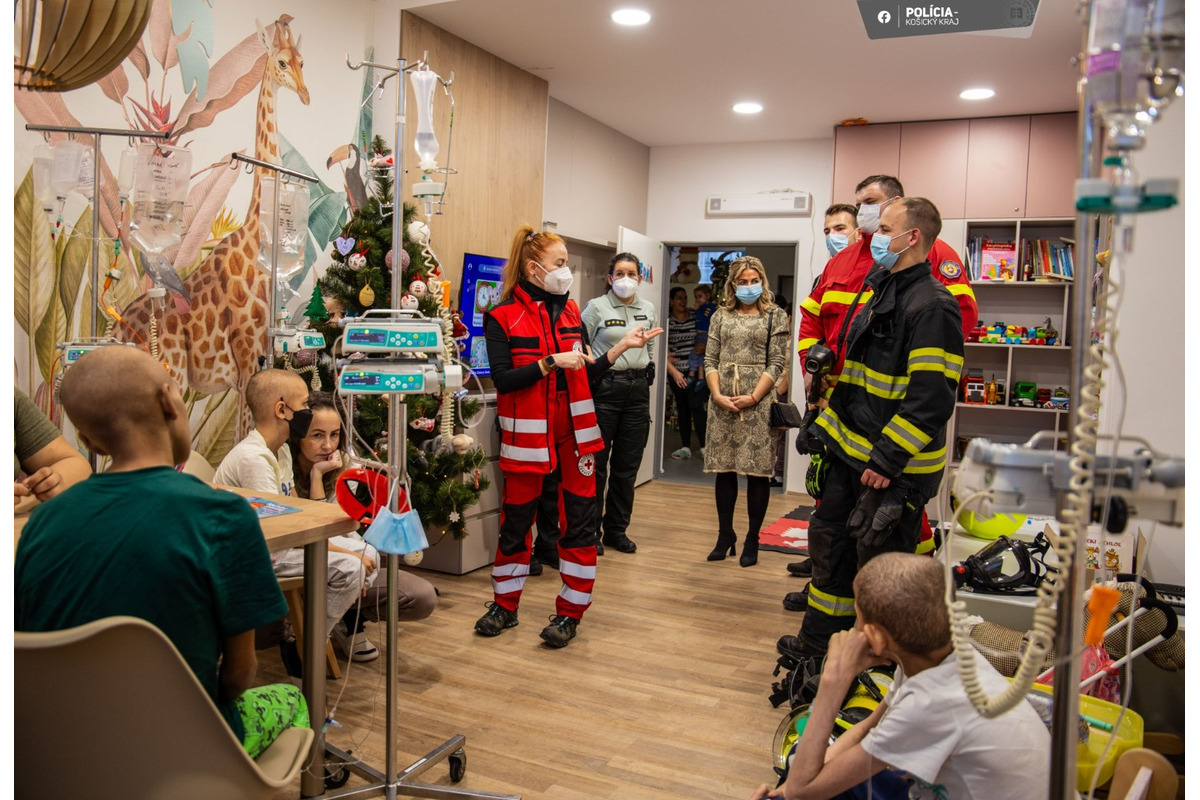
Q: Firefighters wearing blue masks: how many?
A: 2